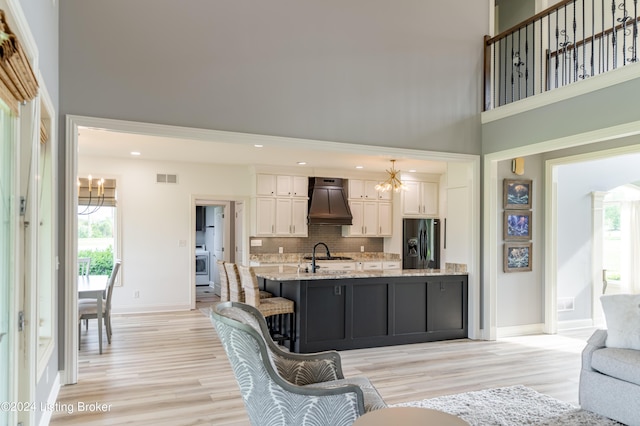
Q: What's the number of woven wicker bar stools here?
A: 3